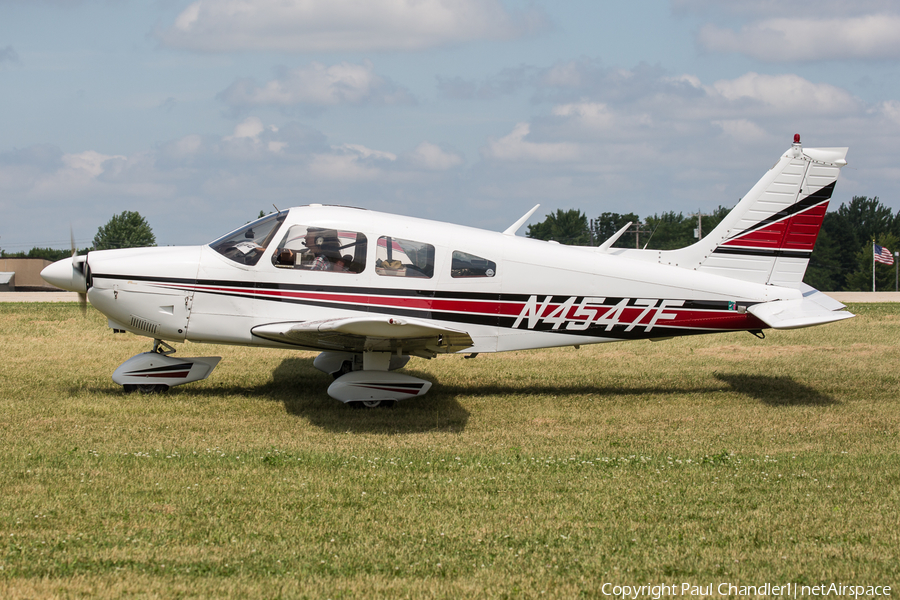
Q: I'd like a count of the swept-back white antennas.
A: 2